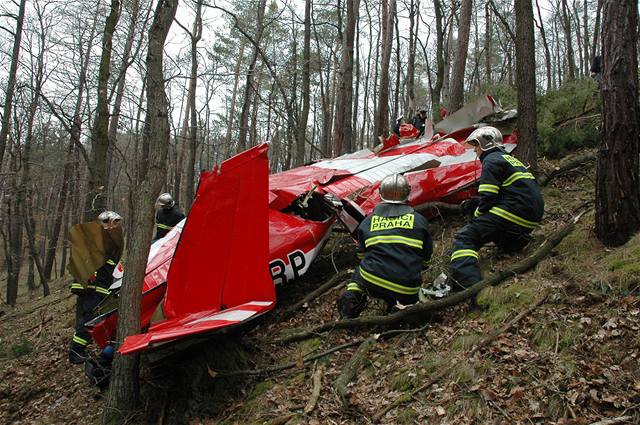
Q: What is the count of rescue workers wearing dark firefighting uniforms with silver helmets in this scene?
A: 4